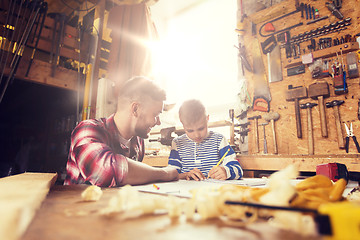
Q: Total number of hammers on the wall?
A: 7